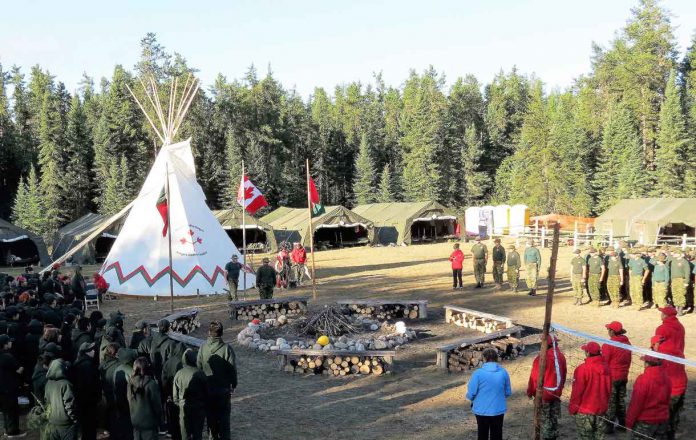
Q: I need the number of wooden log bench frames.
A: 7